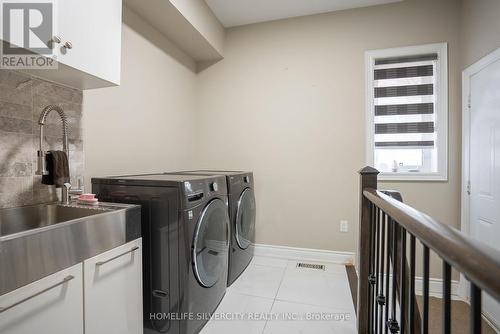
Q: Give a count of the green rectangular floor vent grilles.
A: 0